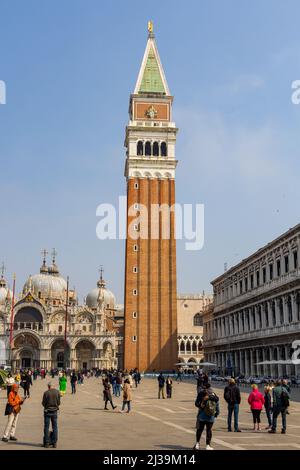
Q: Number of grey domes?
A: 3